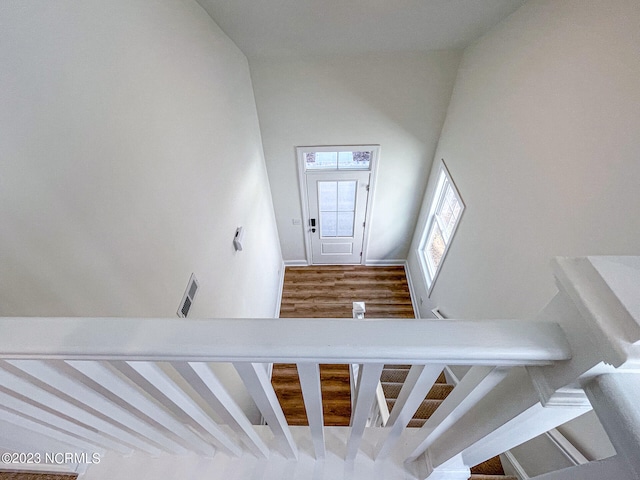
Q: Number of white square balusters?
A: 12